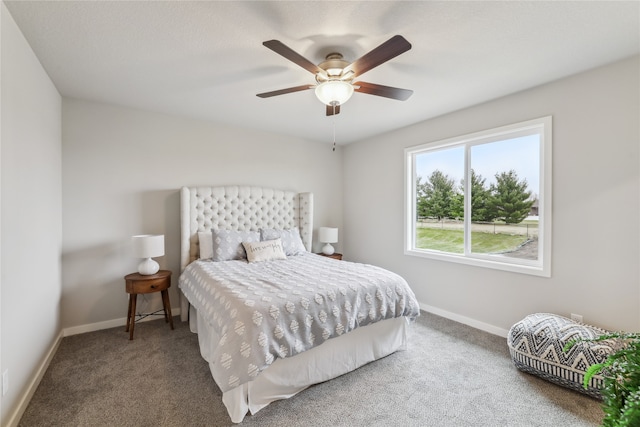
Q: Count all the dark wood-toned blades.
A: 5